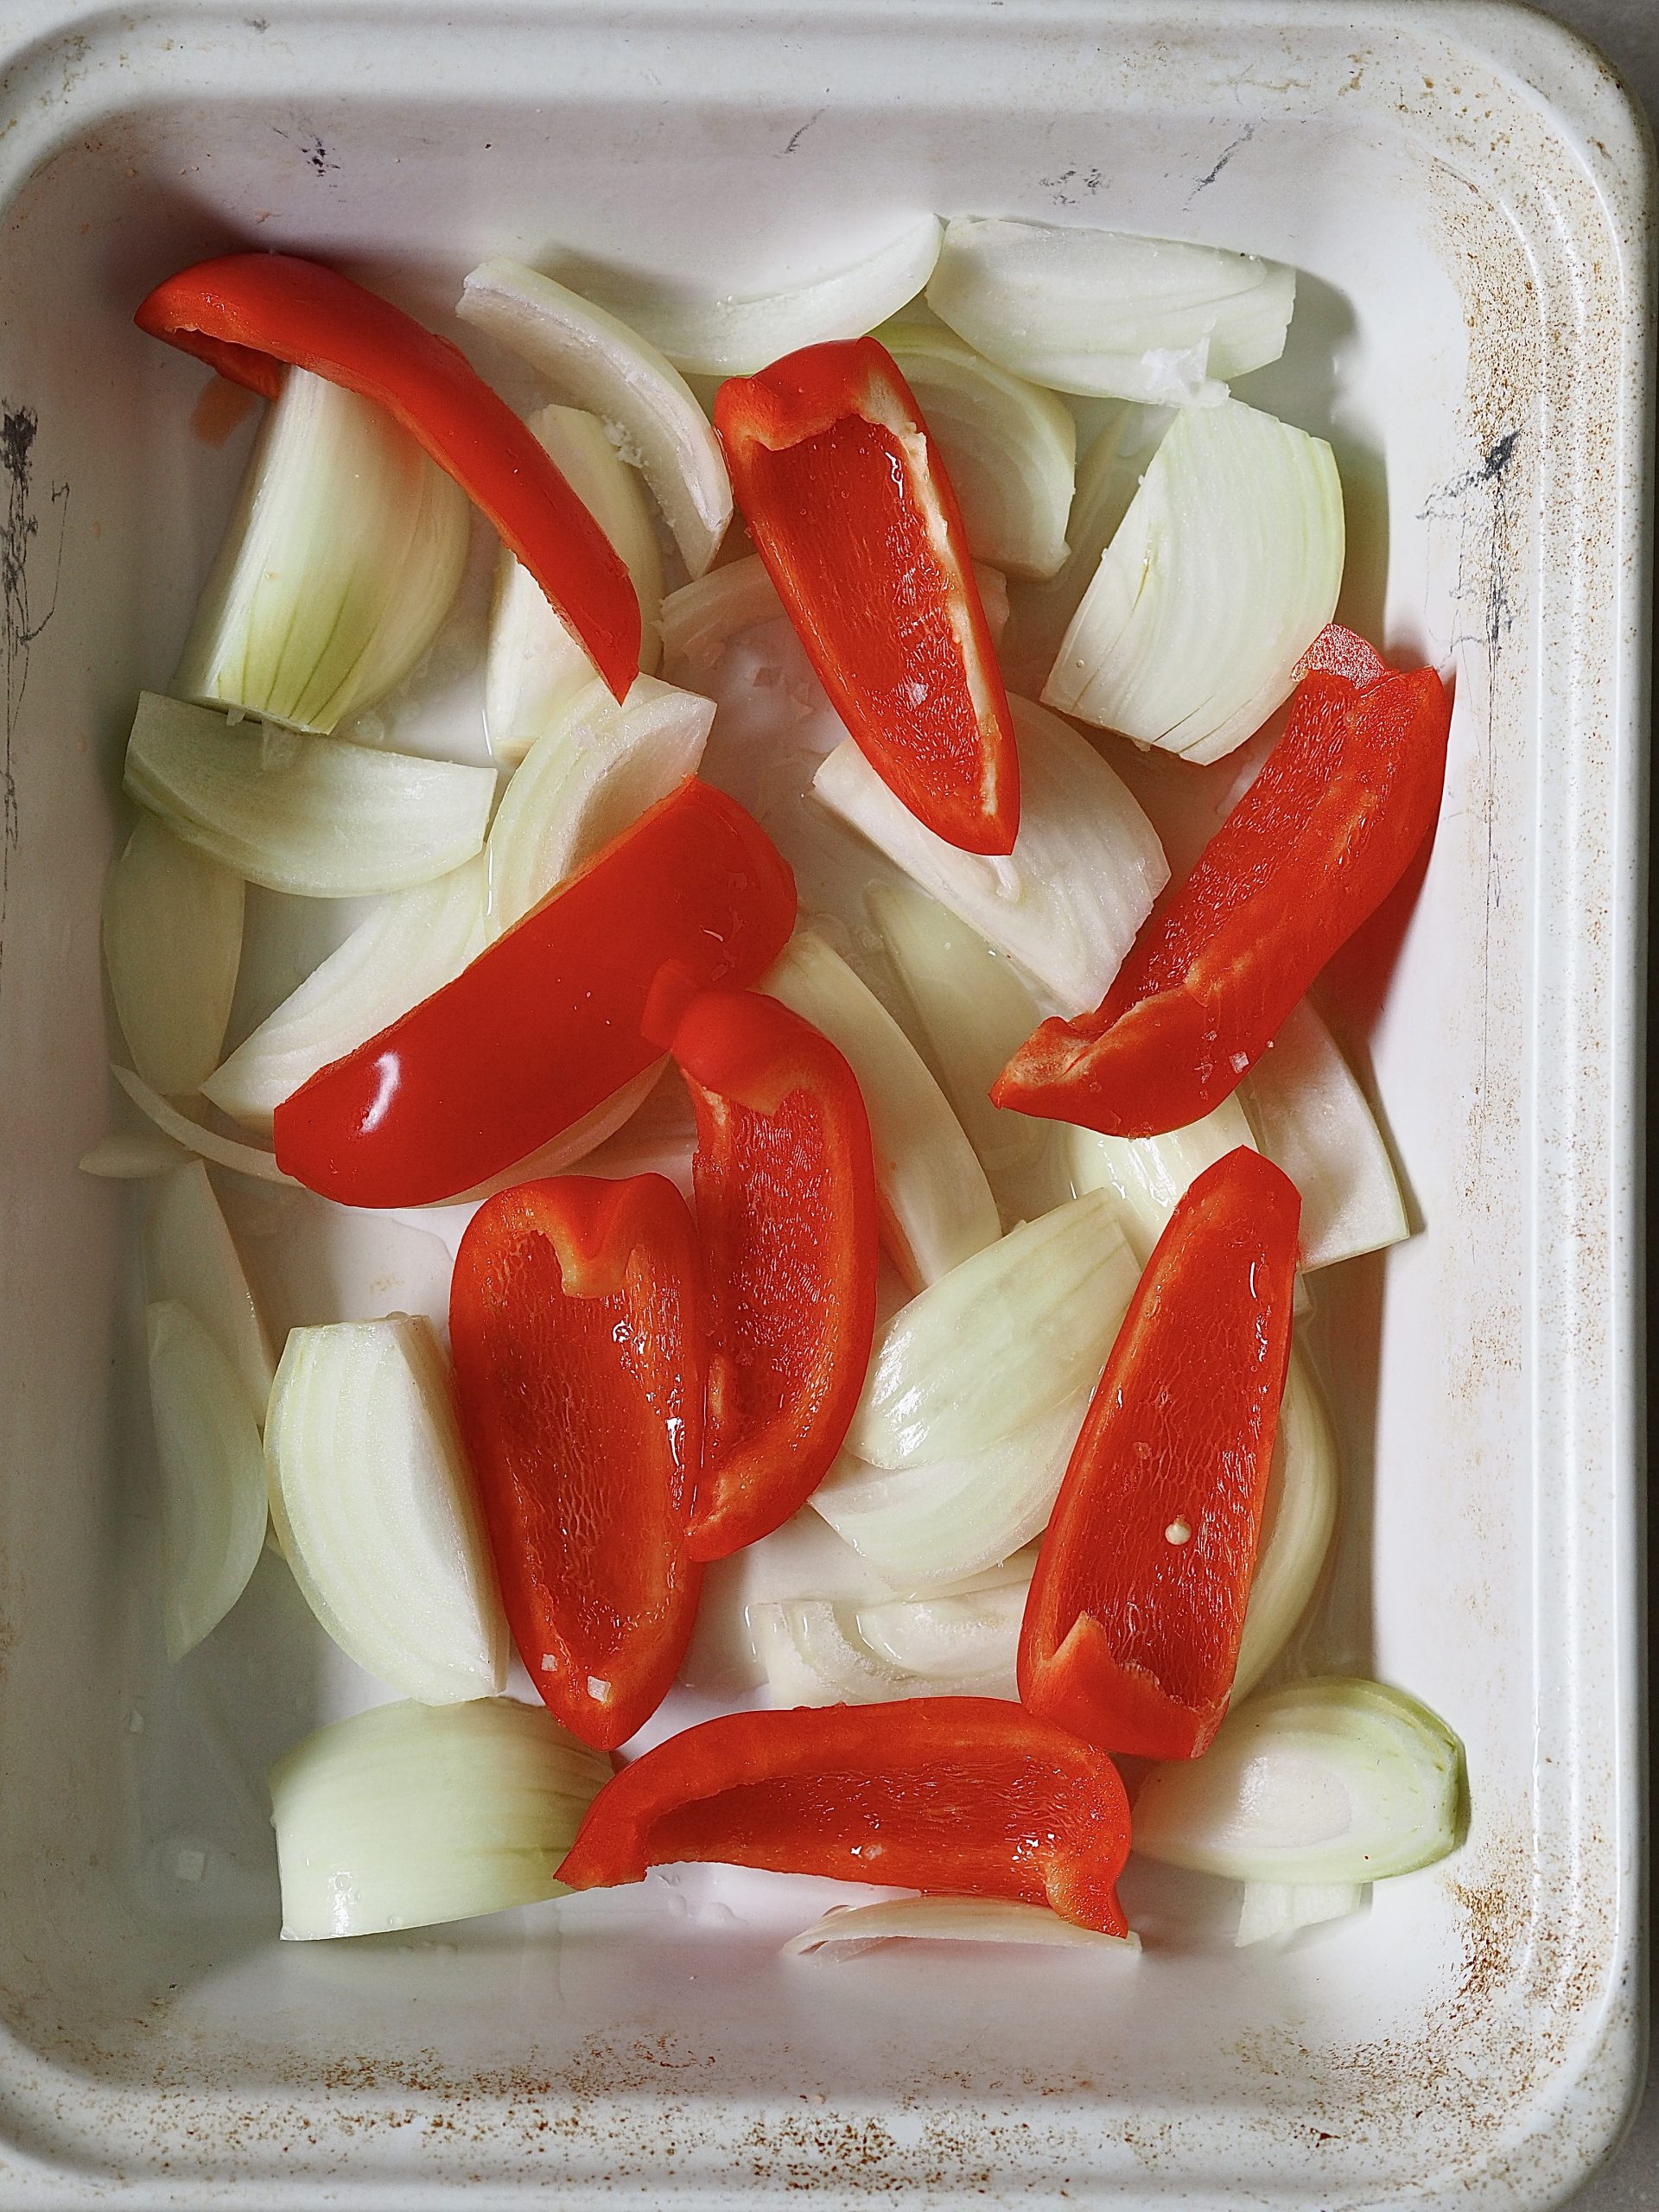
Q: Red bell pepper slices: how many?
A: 8